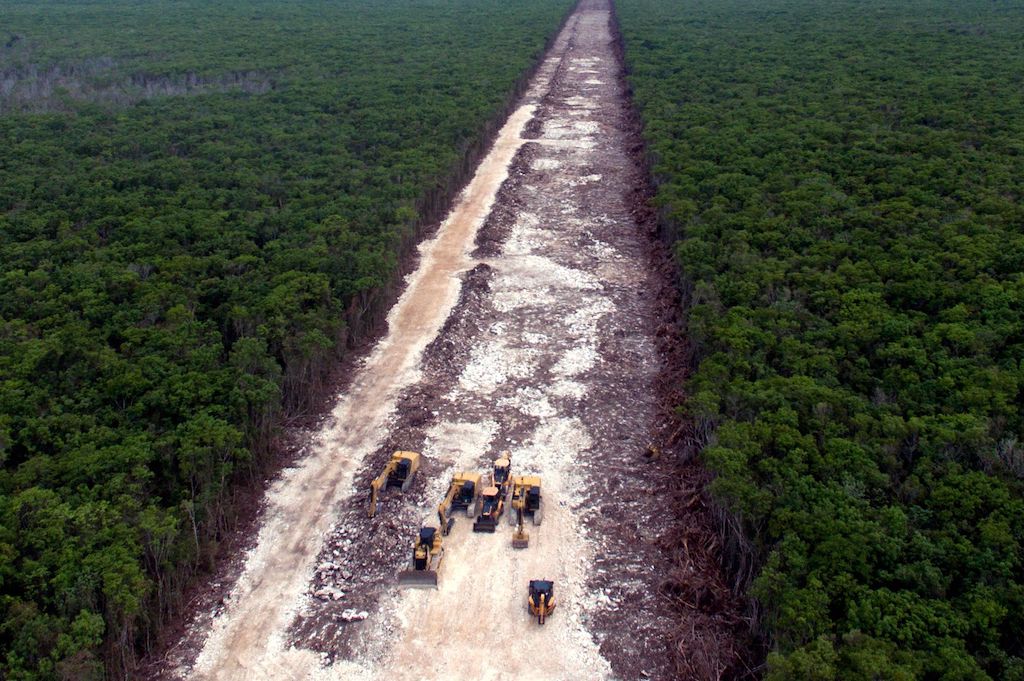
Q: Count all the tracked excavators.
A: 3